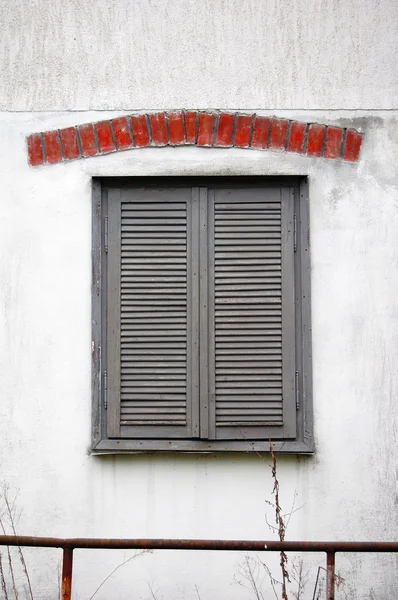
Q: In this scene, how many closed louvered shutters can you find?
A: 2